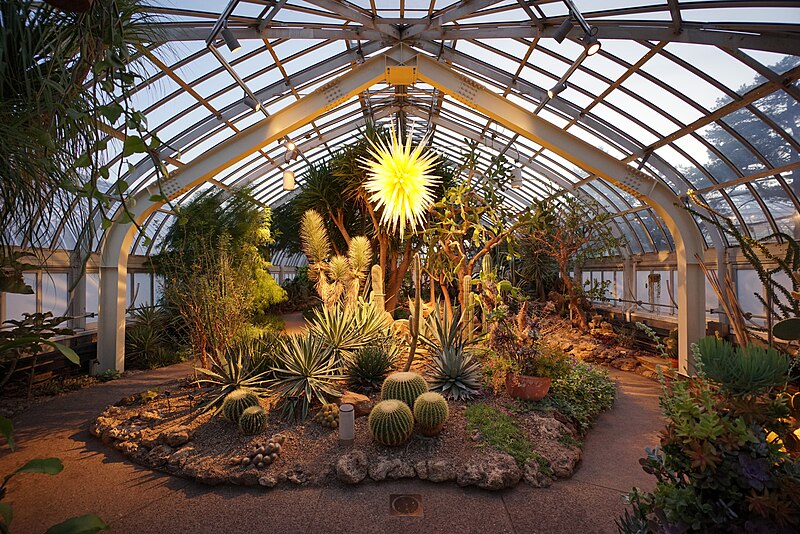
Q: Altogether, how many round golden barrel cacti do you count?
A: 5